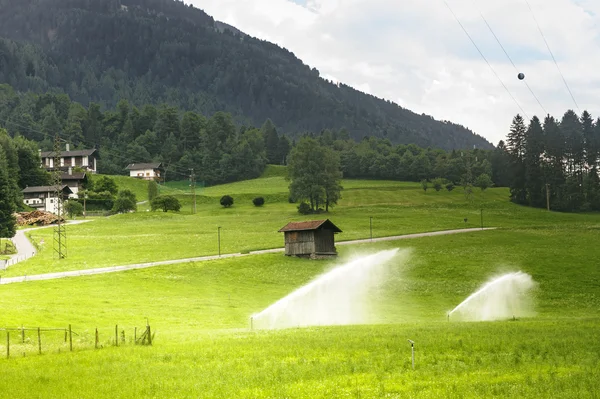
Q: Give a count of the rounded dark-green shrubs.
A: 2